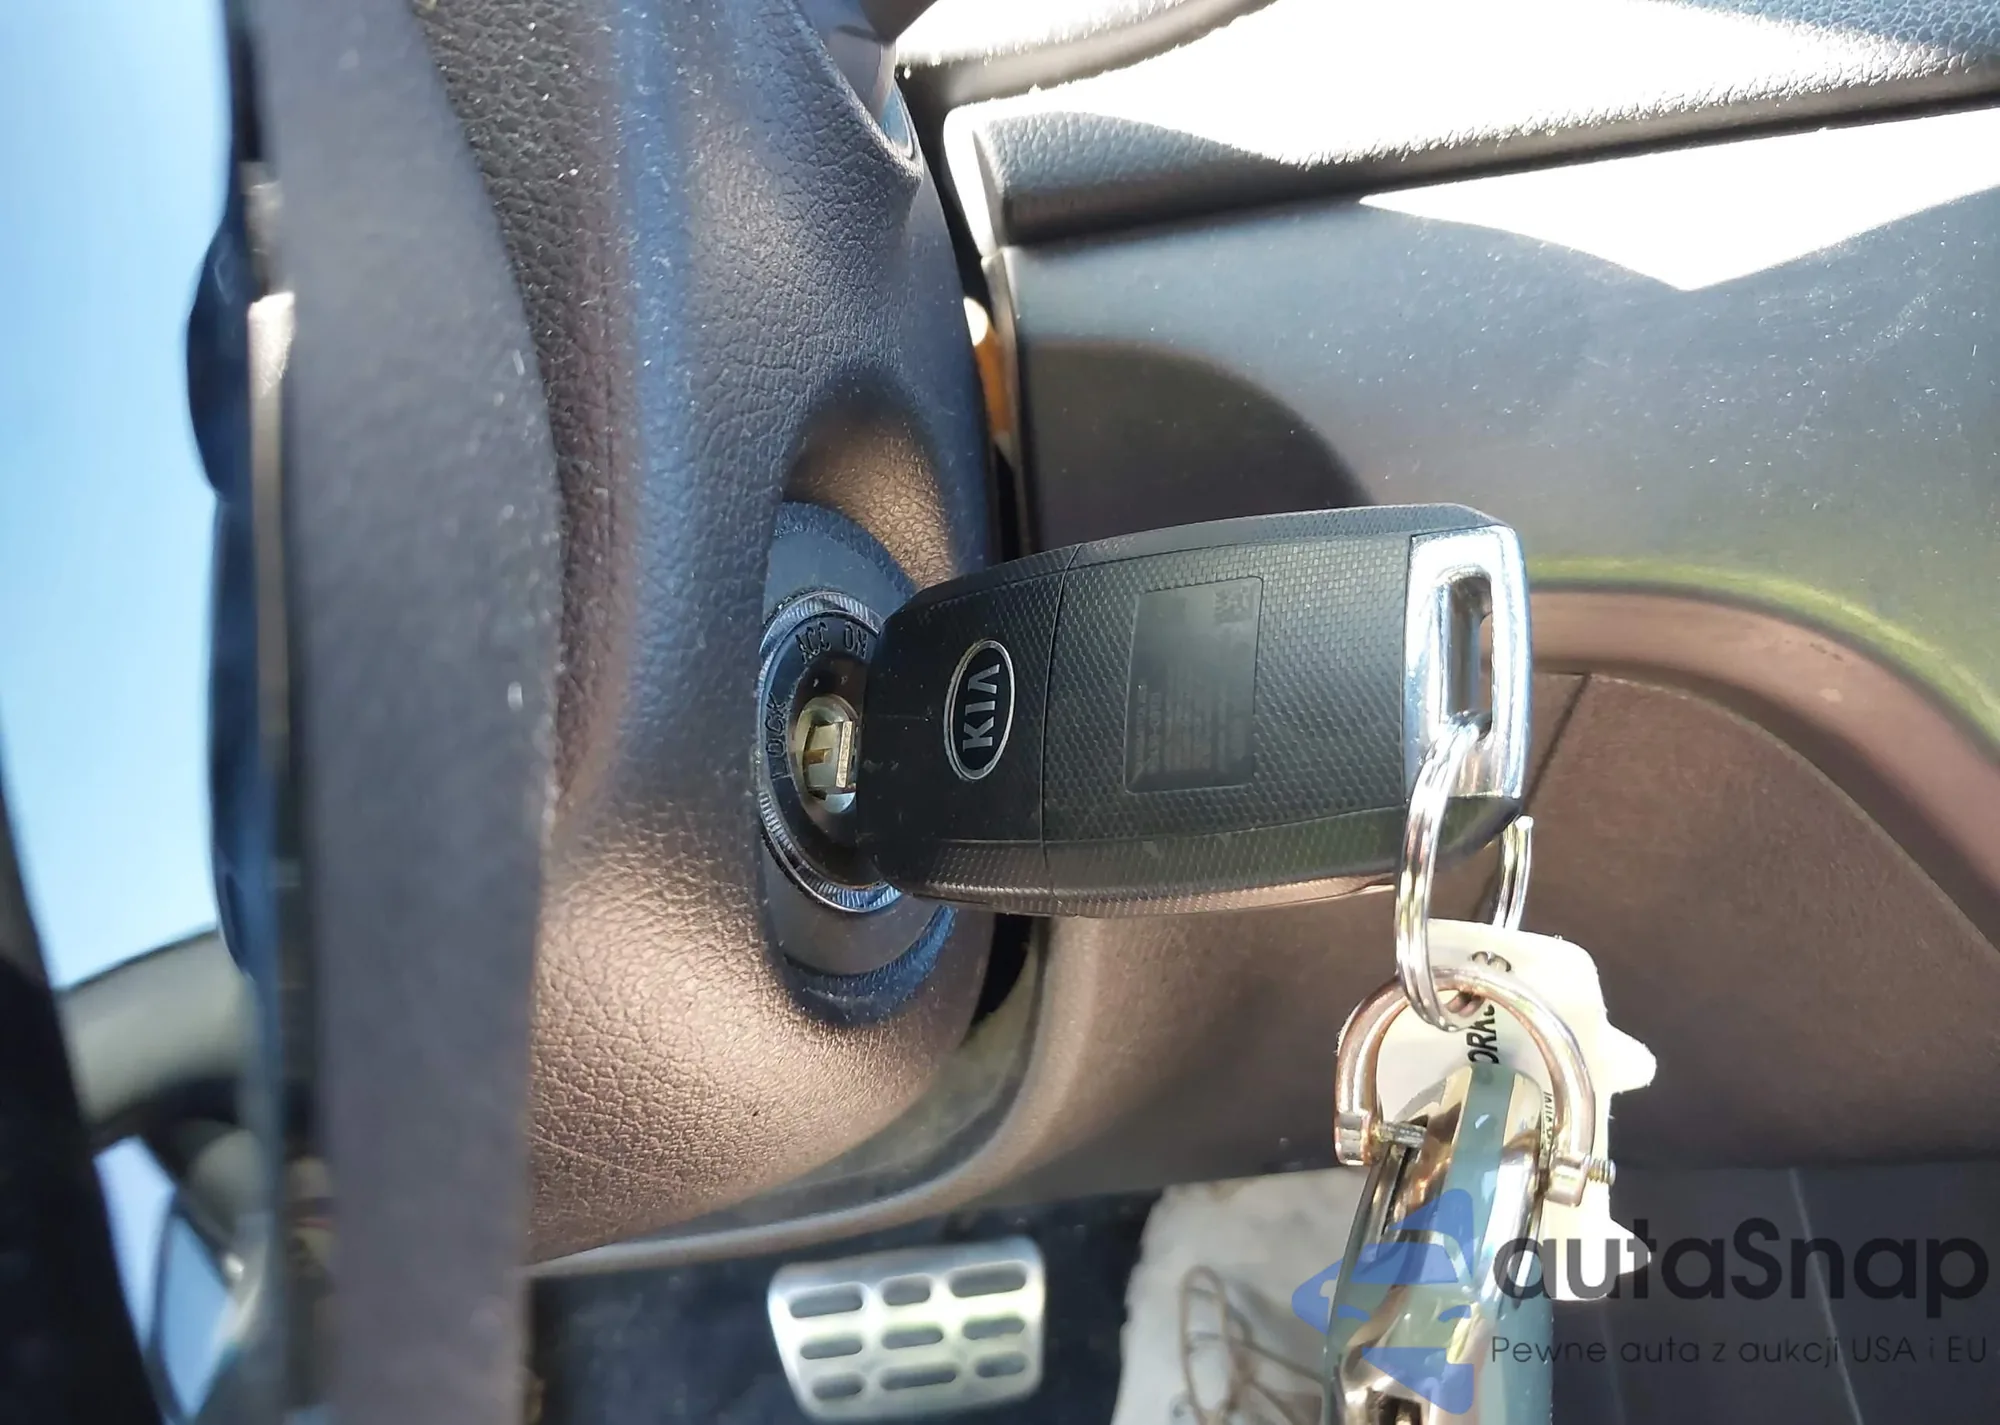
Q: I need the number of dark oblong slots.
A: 9